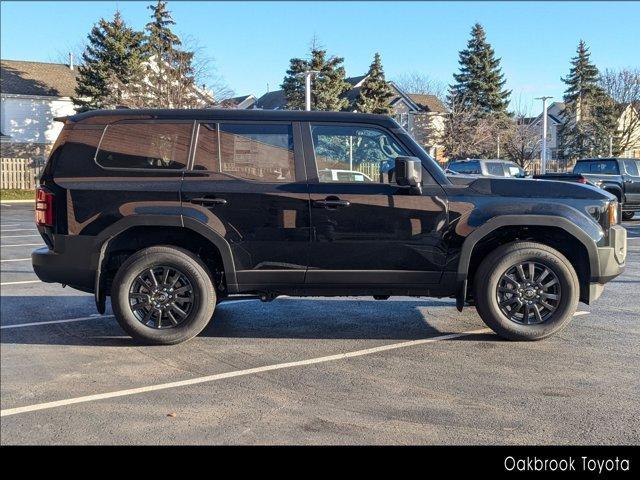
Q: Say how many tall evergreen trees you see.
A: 6